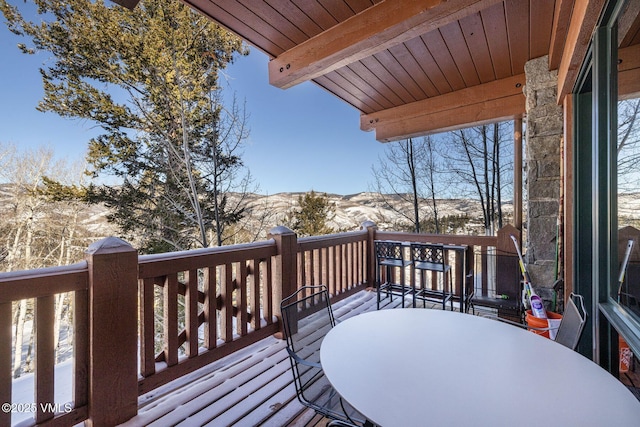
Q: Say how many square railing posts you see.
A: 4